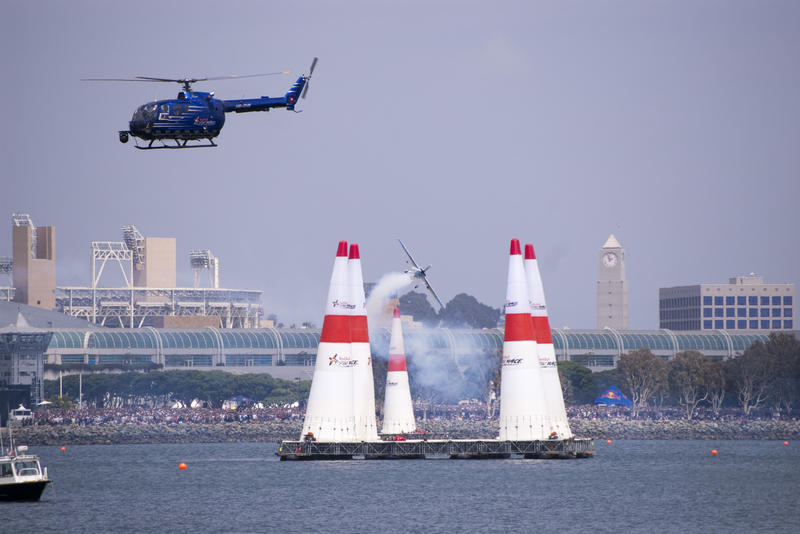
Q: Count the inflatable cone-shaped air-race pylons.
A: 5